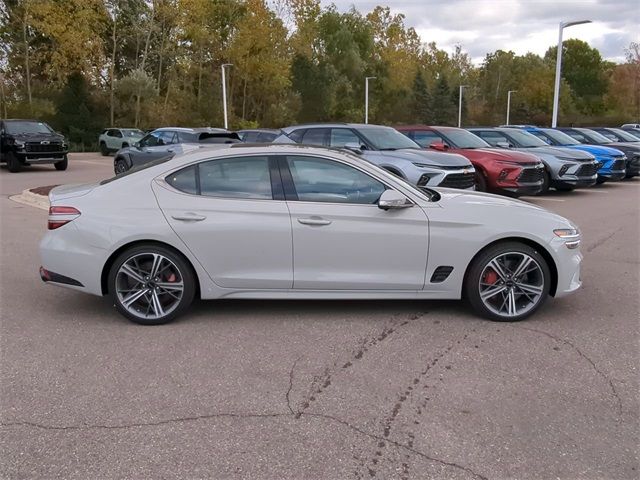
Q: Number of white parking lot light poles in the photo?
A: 5